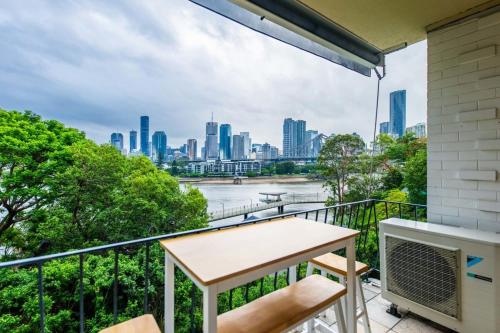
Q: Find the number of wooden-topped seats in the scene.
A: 3